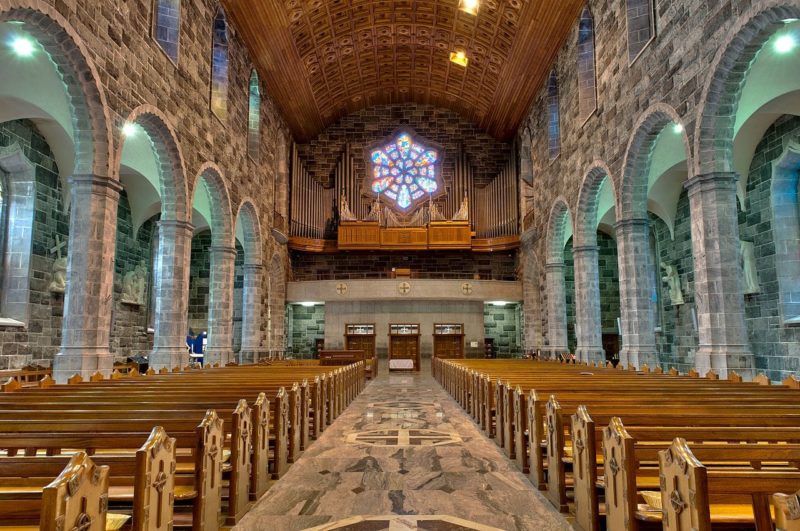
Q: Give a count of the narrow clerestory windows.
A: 6